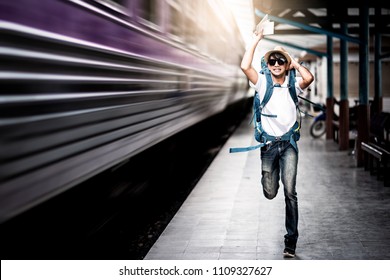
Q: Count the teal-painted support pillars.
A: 4